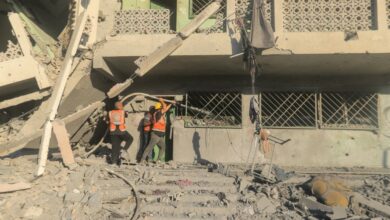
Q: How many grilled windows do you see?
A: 3